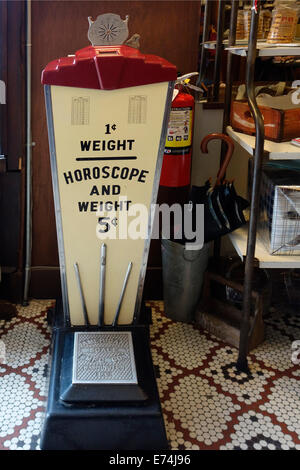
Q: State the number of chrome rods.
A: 3